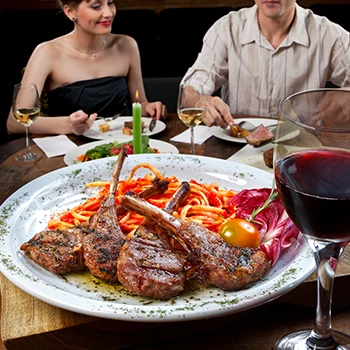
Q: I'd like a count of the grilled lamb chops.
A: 4